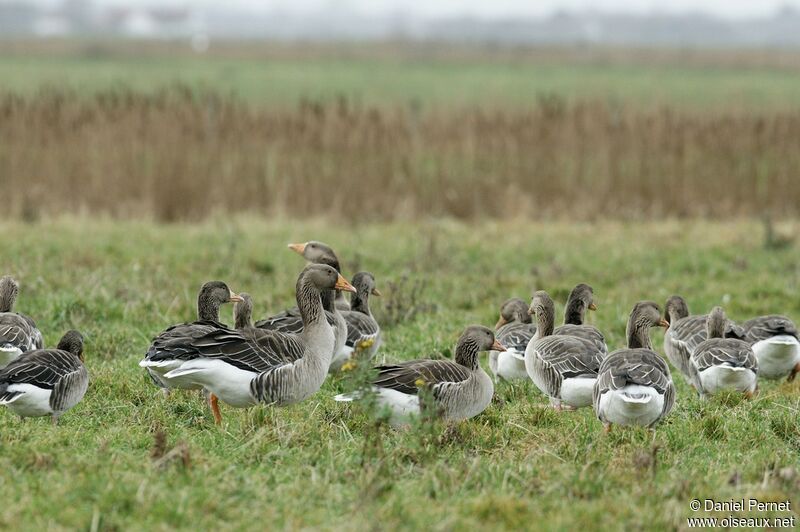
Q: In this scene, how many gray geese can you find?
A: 15